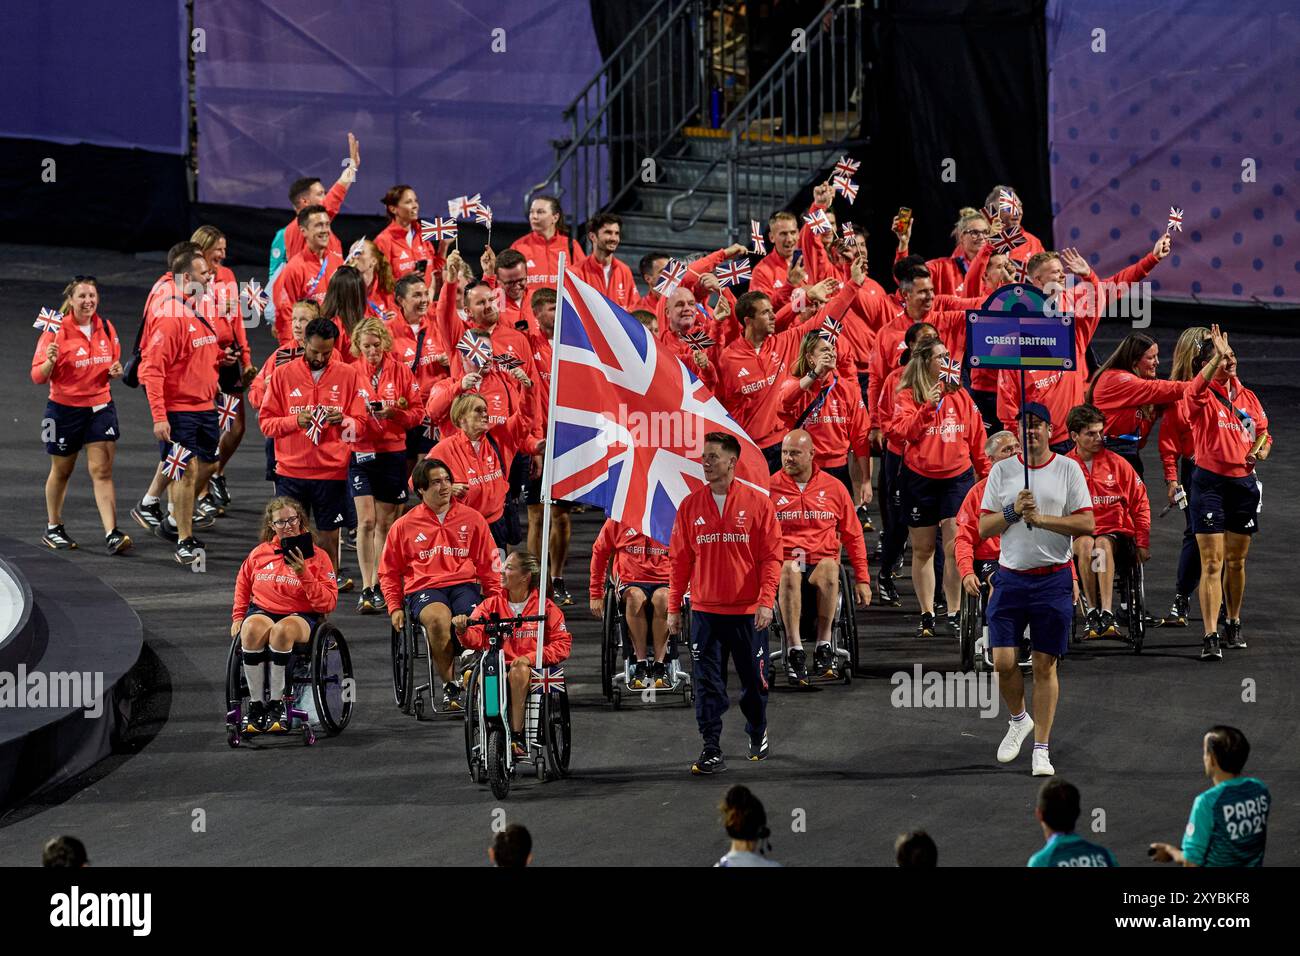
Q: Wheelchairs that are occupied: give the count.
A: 7